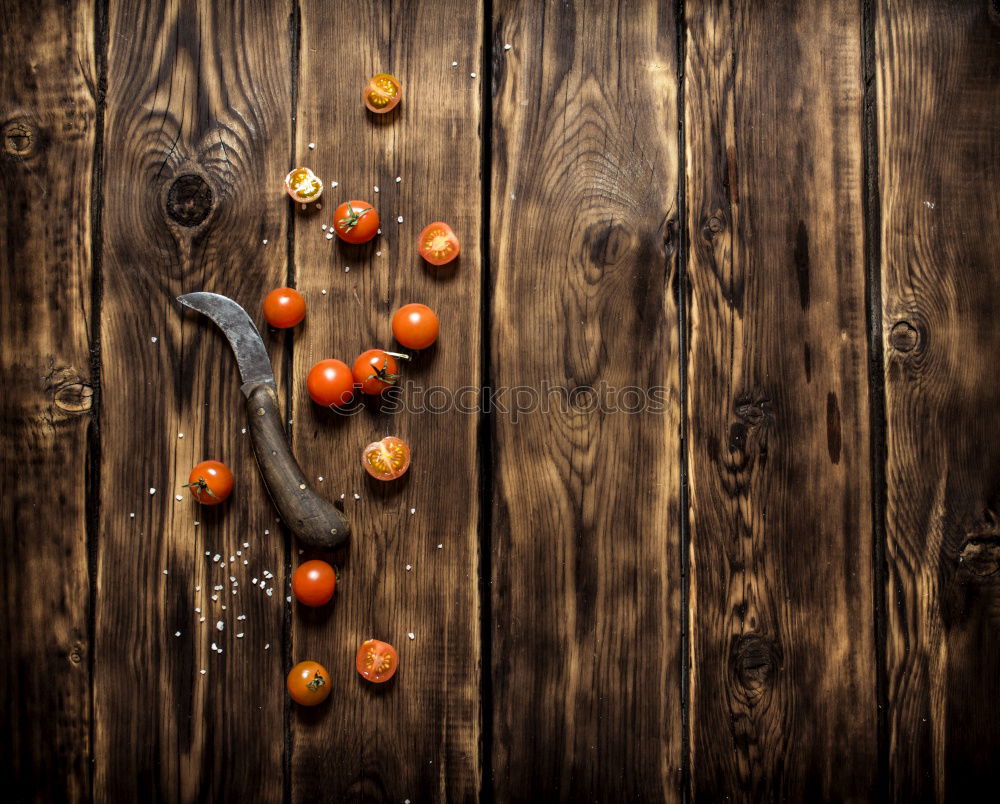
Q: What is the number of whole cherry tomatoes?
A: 8